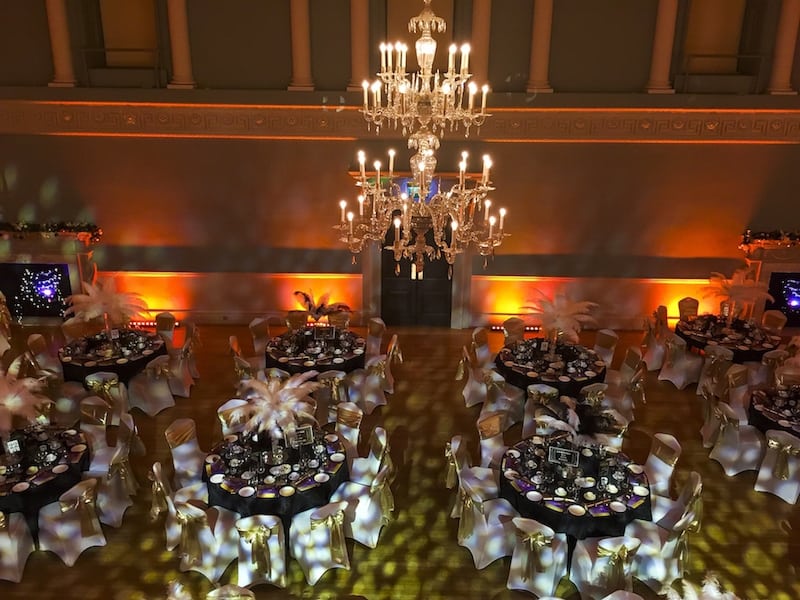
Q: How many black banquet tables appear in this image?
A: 8